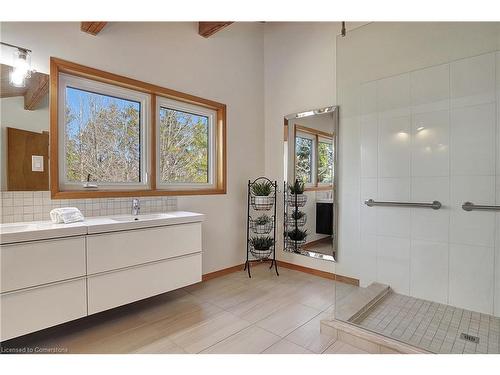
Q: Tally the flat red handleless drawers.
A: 0